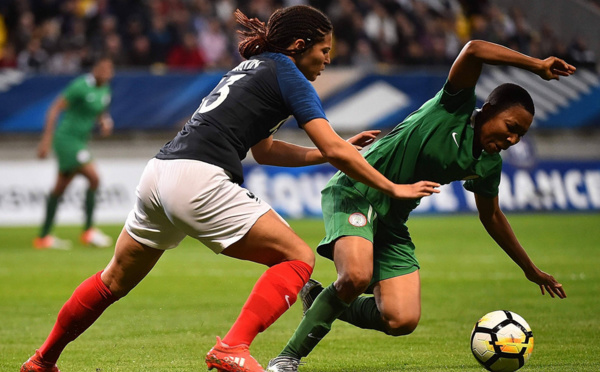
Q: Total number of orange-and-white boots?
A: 2